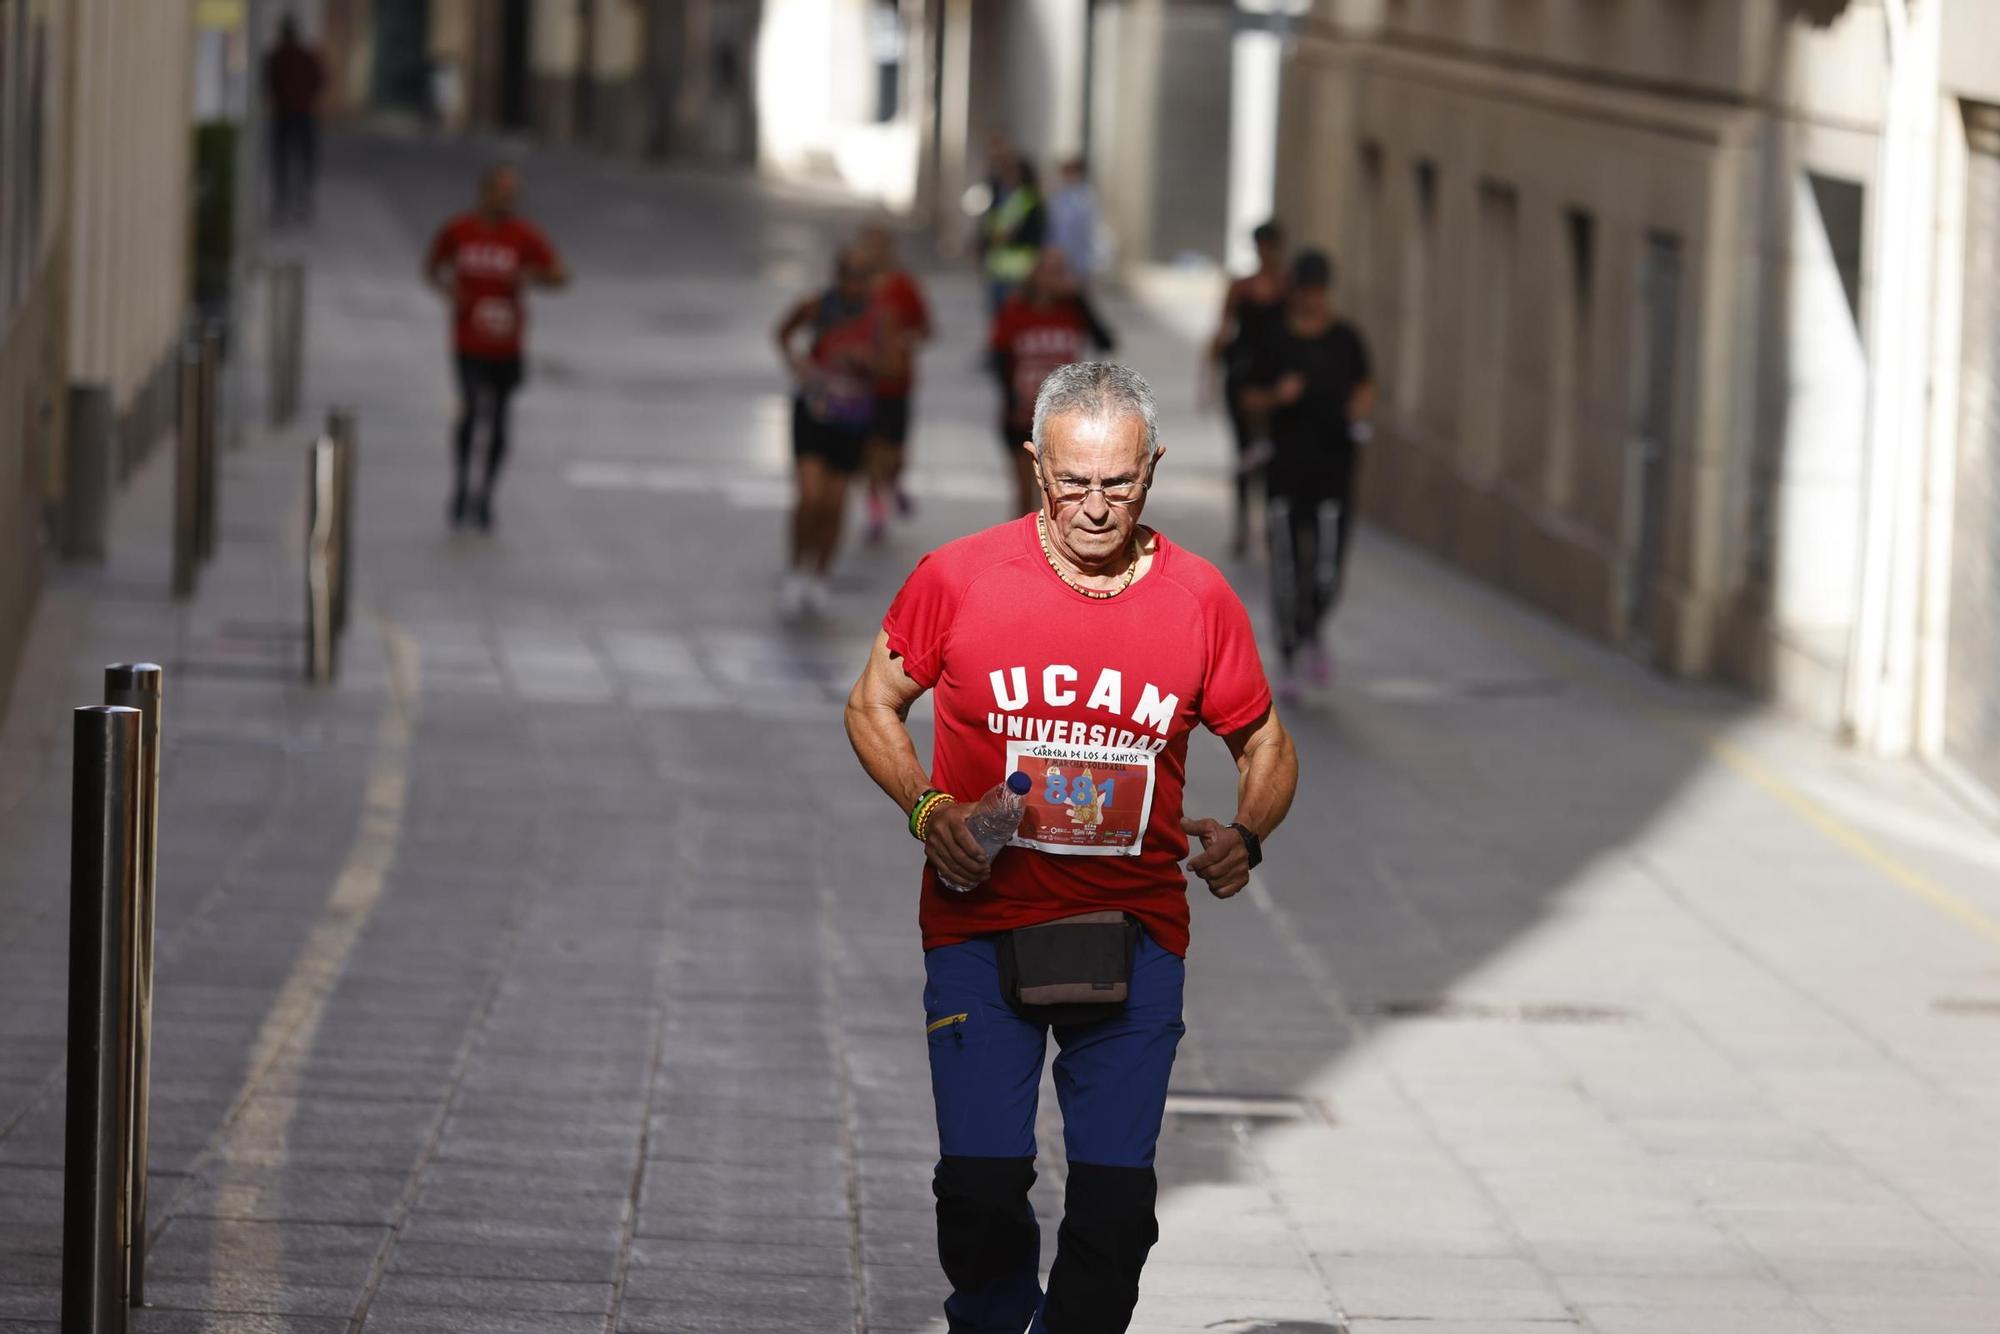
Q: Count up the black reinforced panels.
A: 2